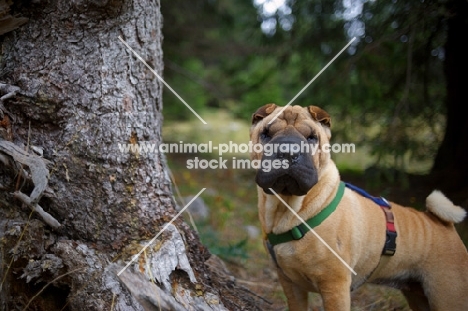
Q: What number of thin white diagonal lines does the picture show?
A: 4